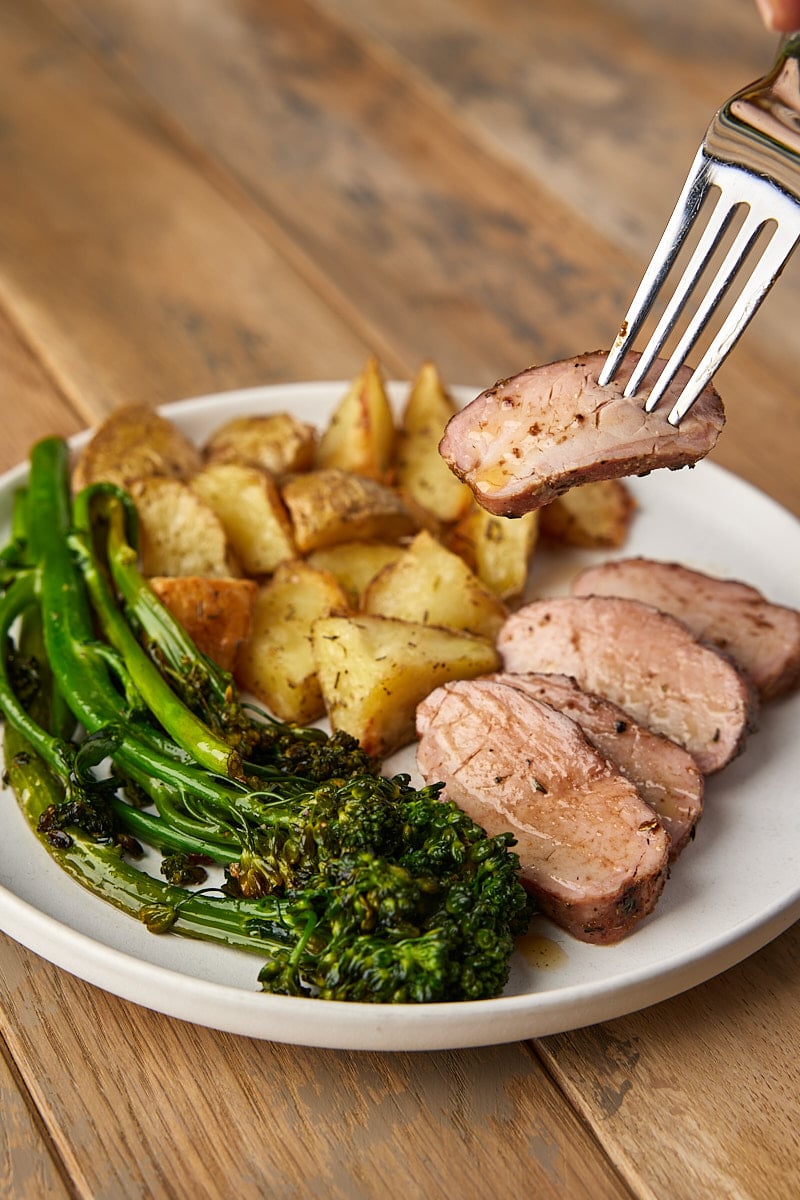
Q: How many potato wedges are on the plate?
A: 14